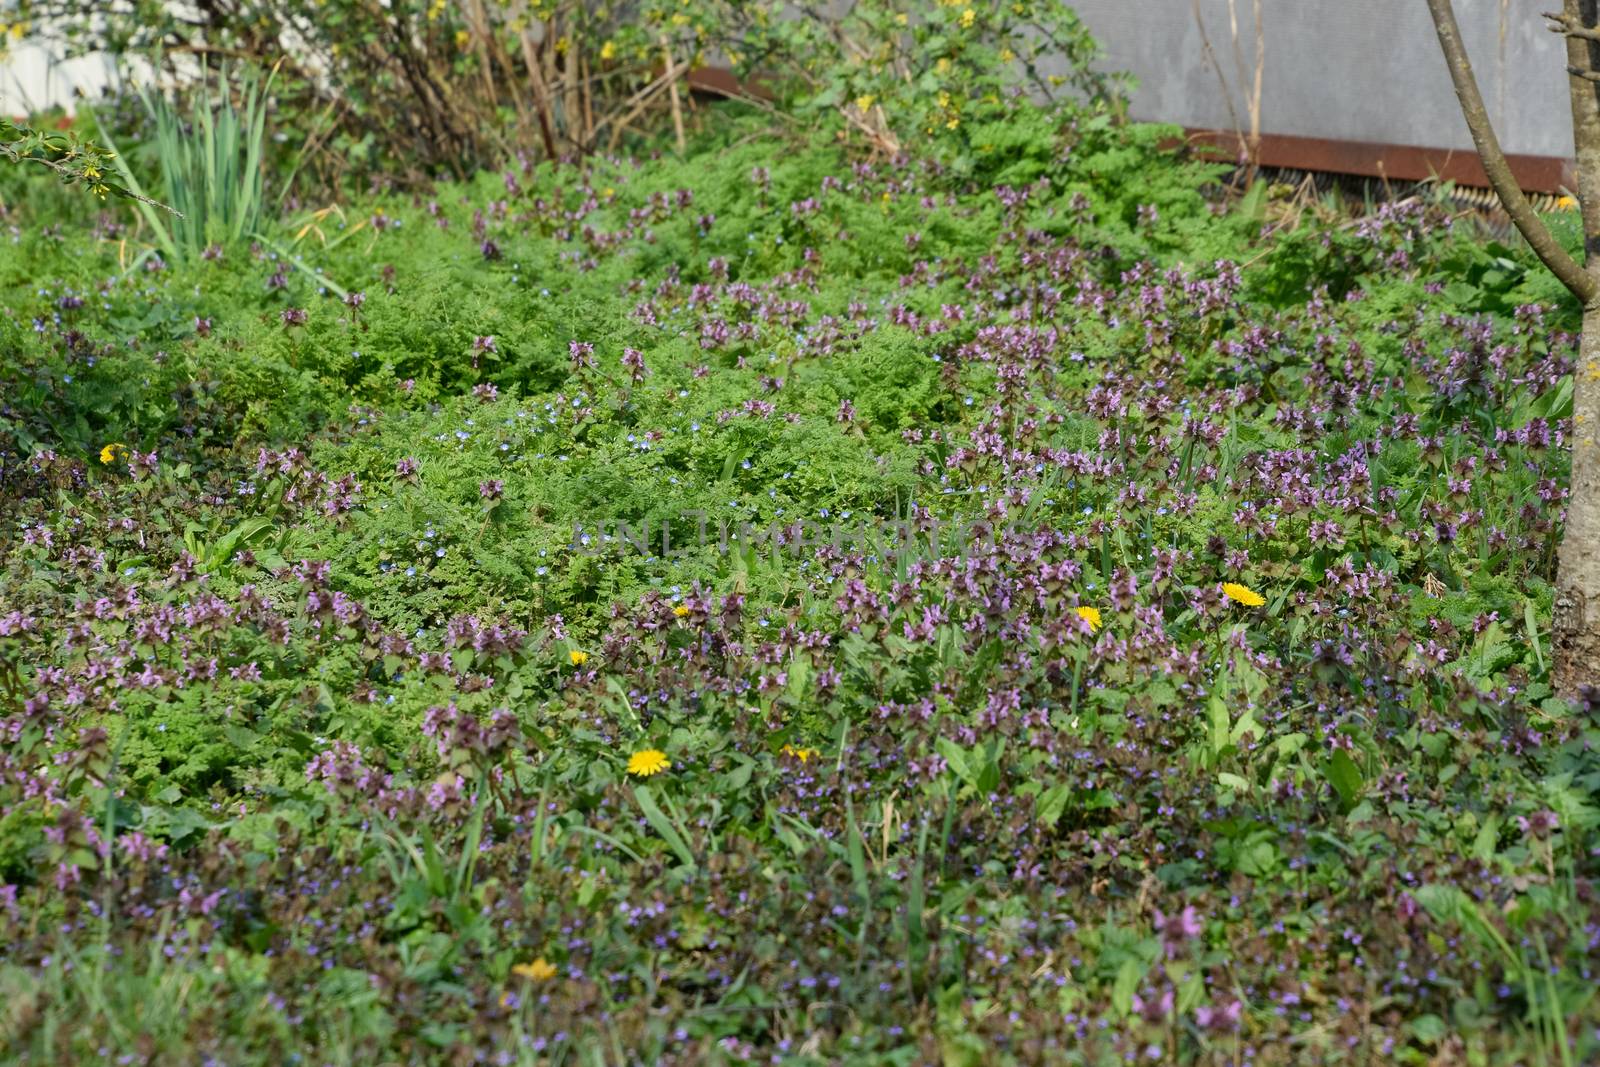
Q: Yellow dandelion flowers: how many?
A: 8